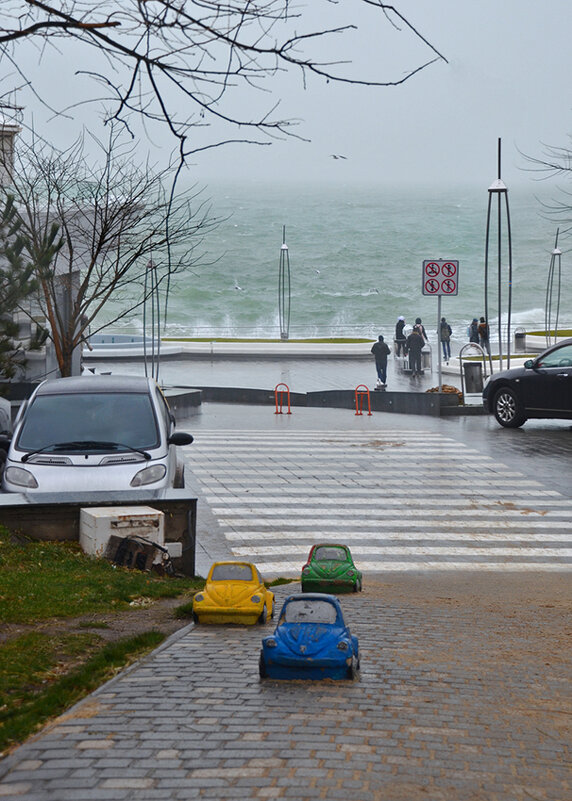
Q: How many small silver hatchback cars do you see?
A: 1